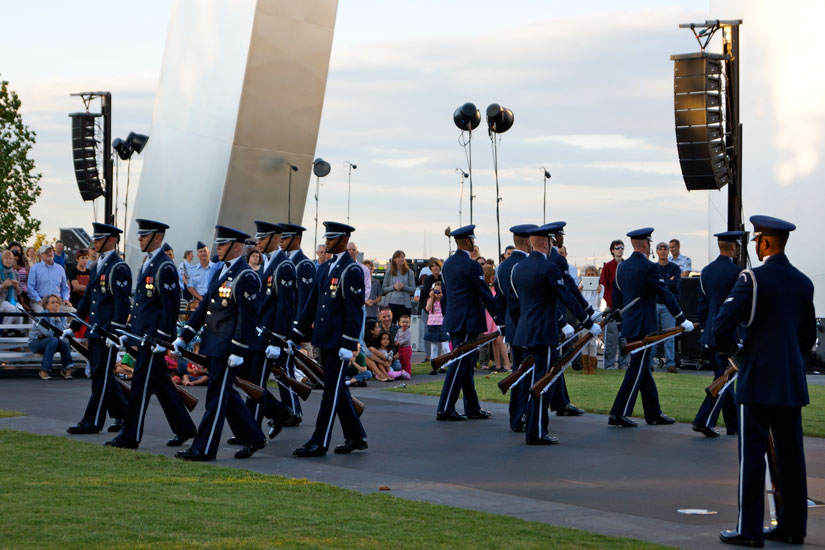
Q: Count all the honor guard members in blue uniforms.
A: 13